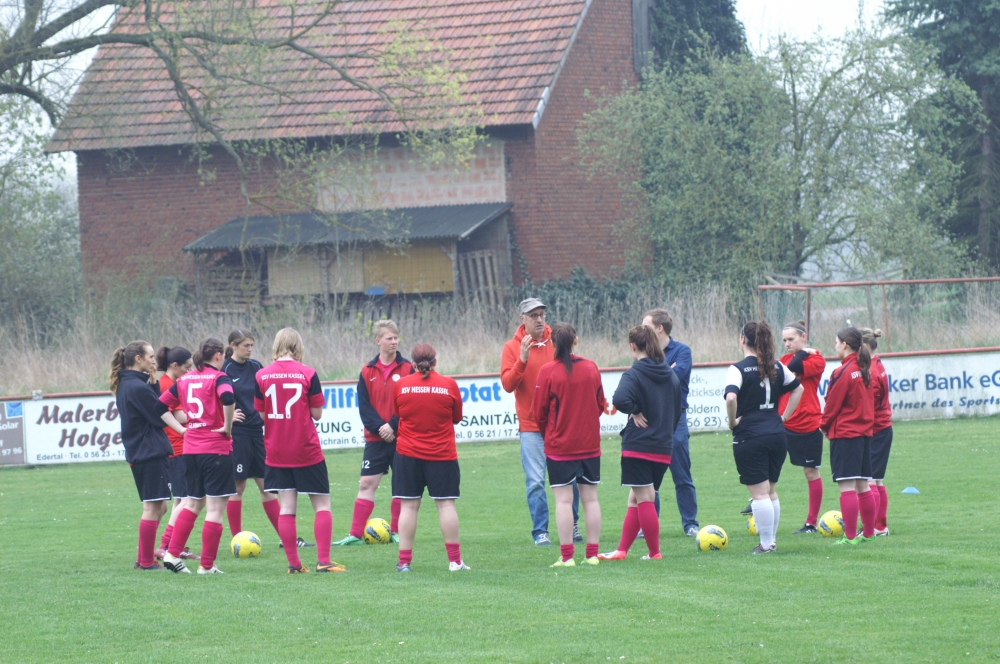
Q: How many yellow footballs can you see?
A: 5